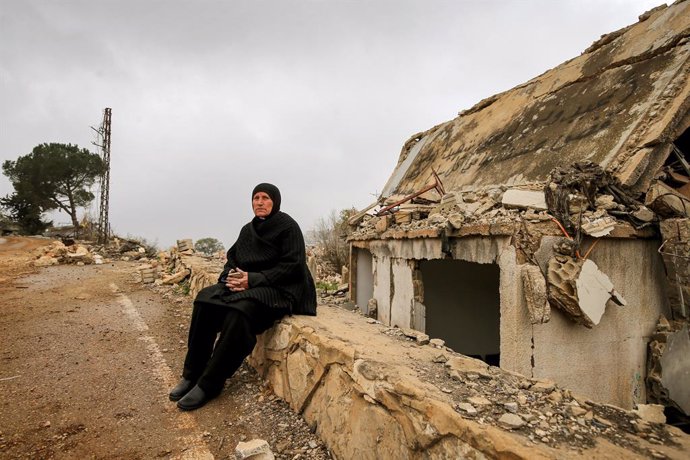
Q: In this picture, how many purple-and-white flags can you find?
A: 0